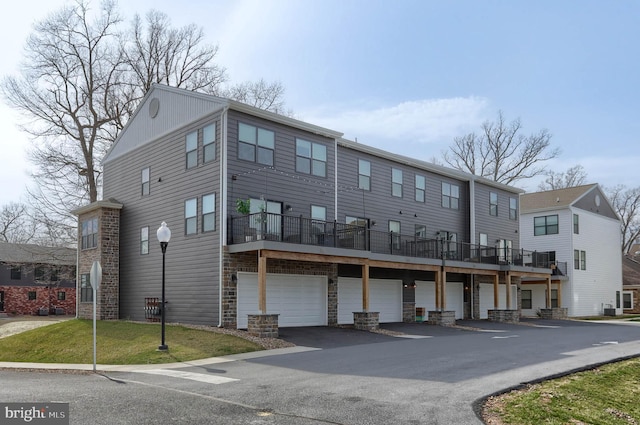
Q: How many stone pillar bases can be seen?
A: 5